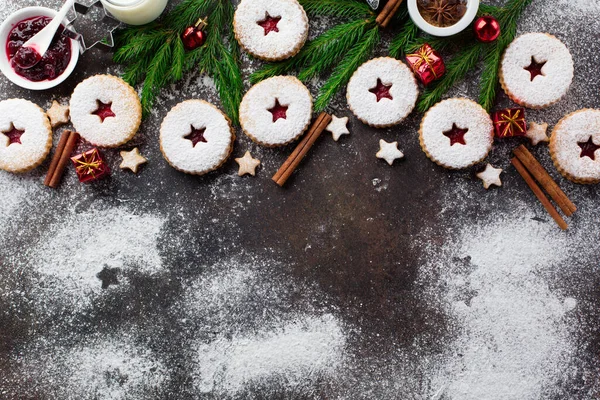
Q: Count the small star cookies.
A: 7